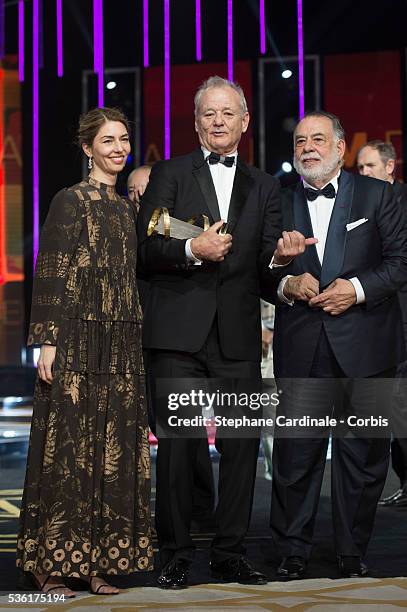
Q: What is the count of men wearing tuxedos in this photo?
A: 2